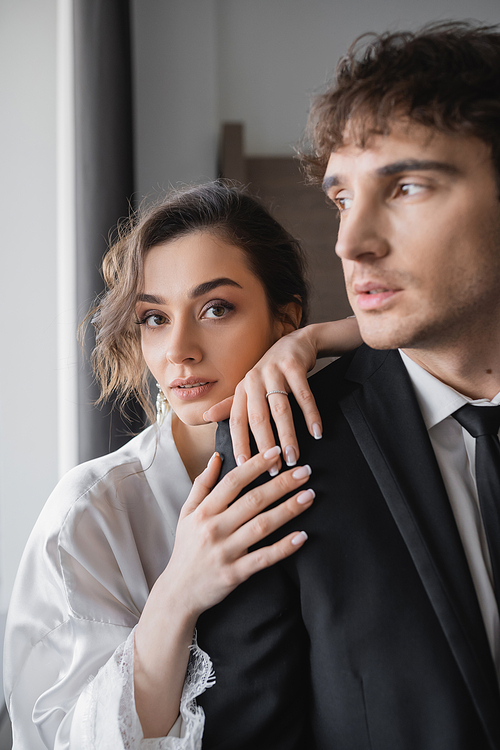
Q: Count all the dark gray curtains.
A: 1